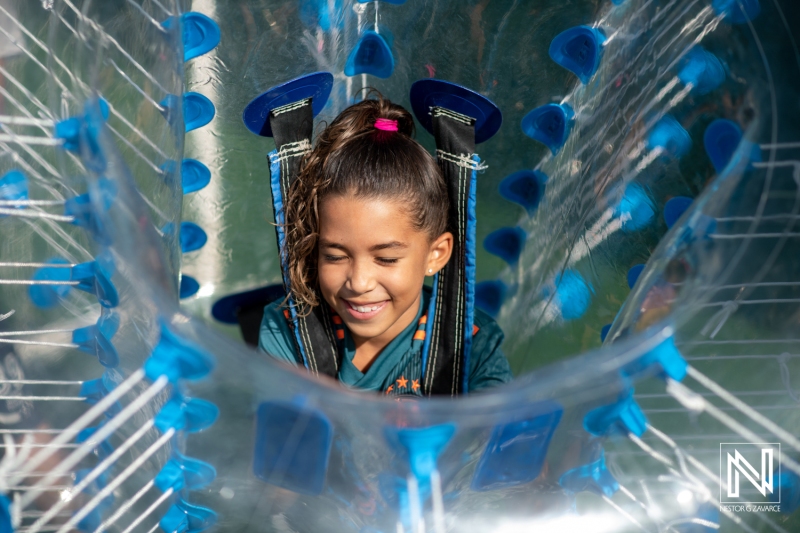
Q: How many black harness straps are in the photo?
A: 2